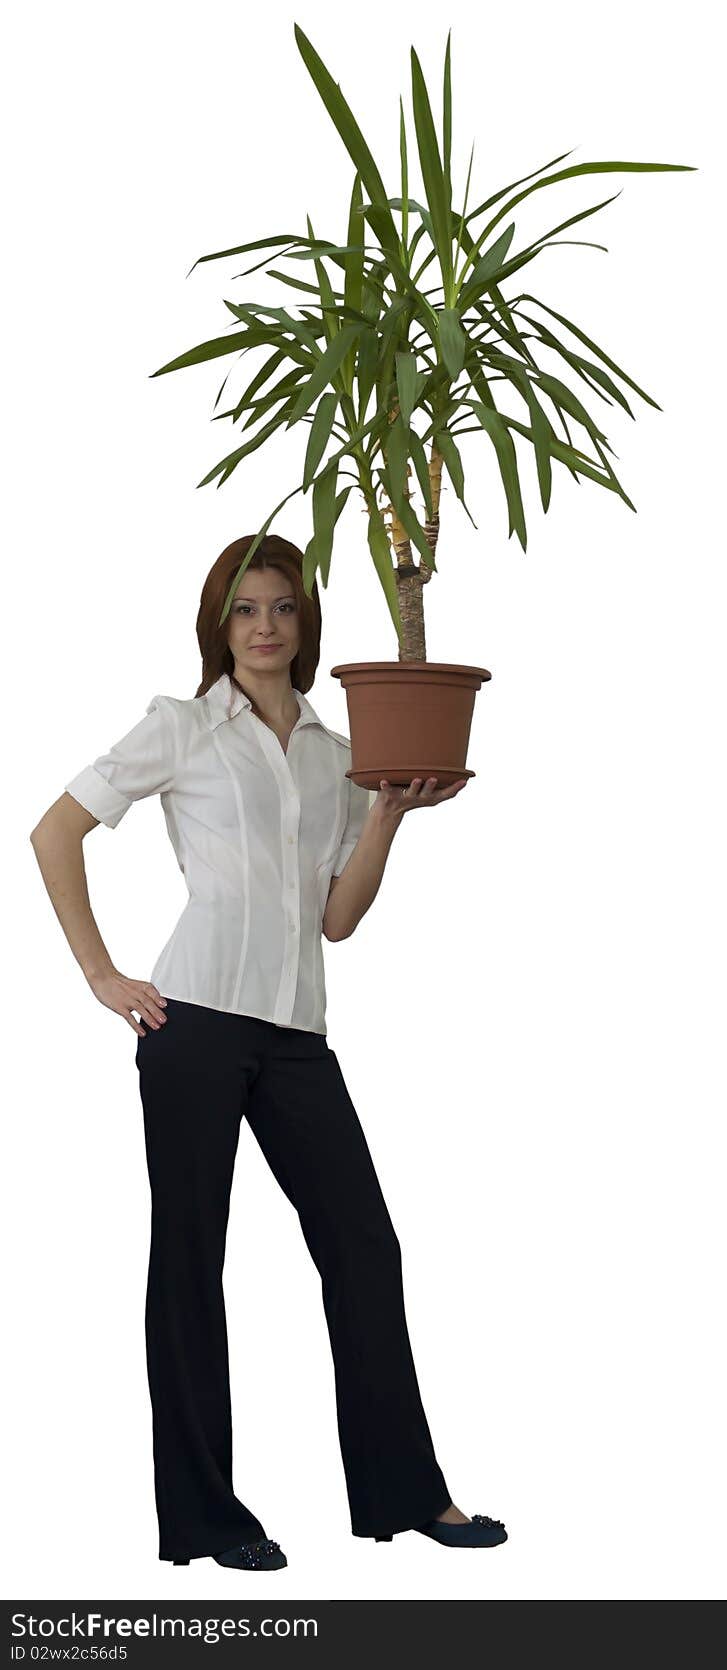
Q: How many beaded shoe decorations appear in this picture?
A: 2